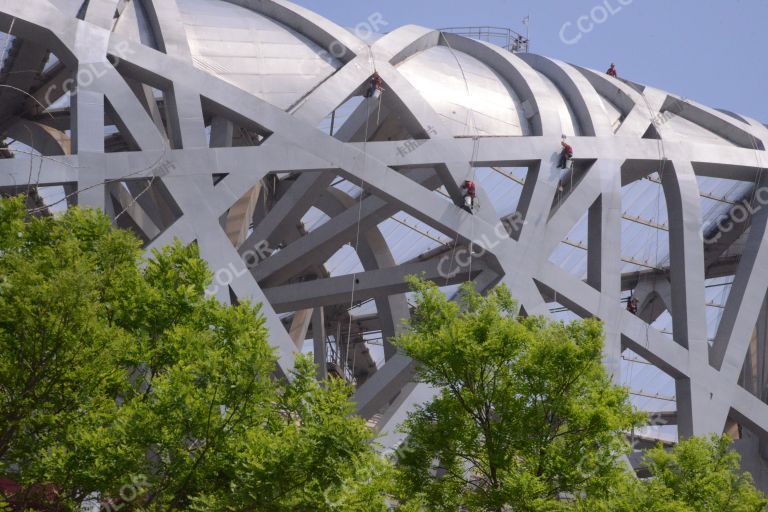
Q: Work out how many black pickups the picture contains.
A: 0